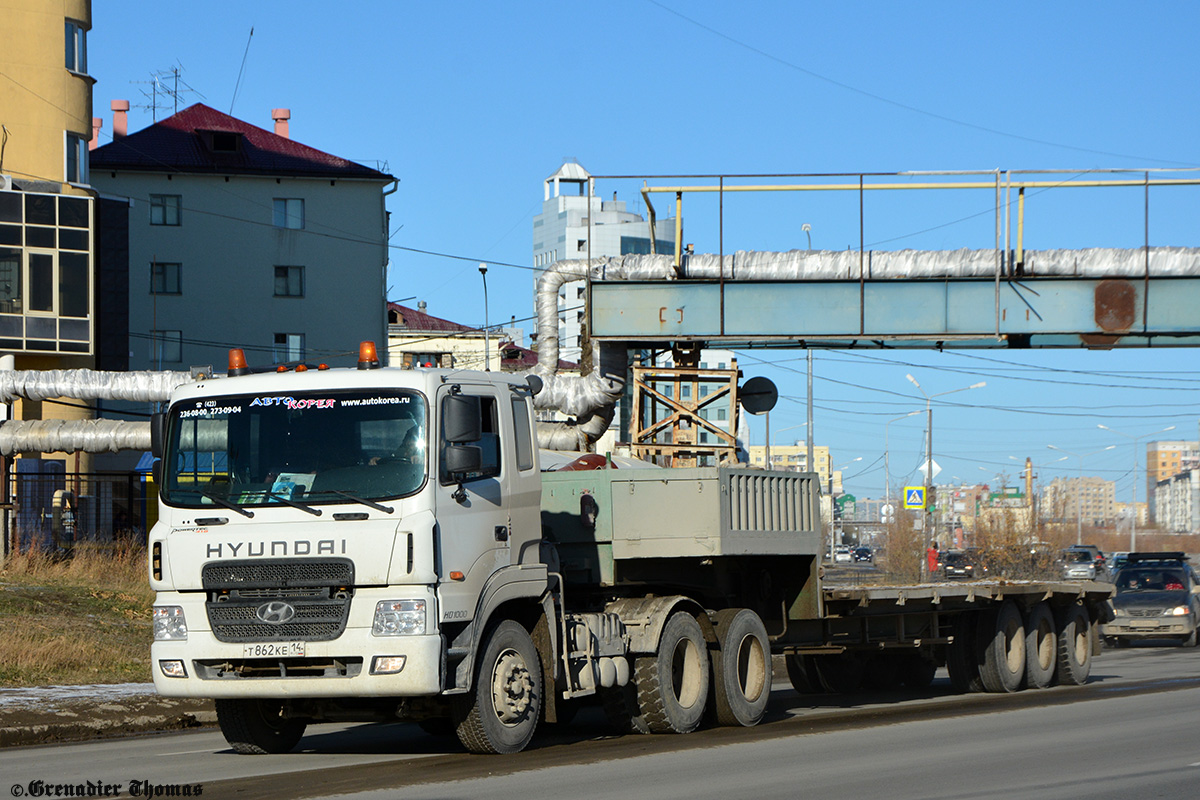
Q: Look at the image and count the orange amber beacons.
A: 2